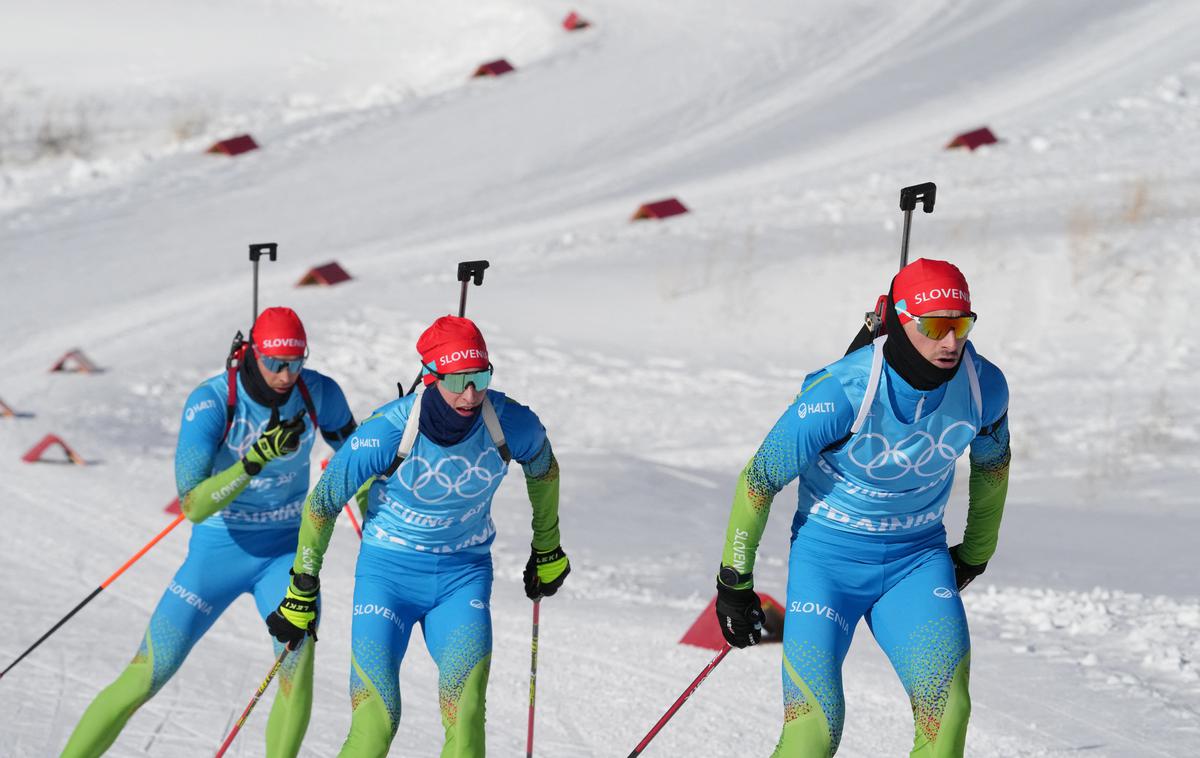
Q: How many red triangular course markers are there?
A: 11